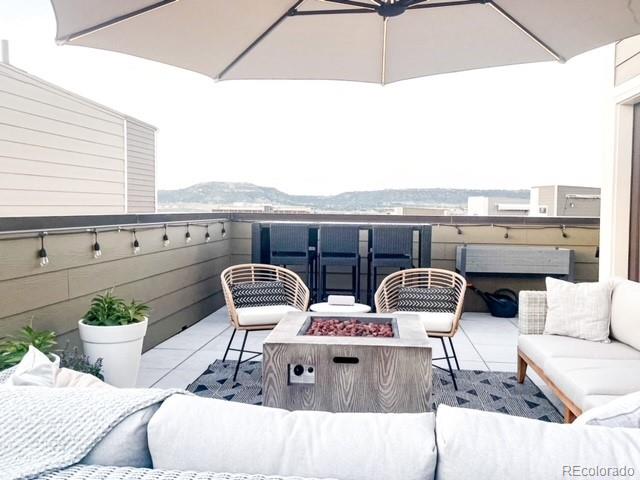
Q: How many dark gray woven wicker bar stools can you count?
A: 3